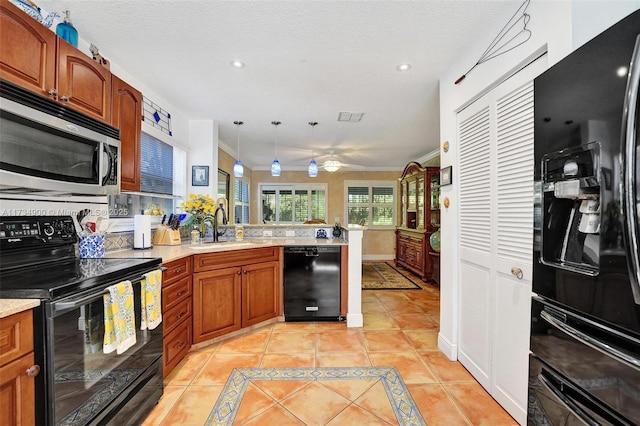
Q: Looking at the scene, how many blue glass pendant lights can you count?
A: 3